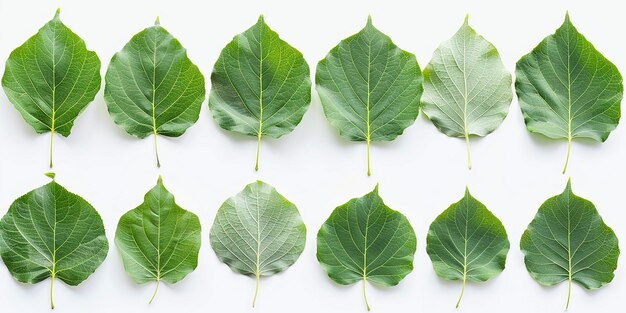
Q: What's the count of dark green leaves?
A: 10